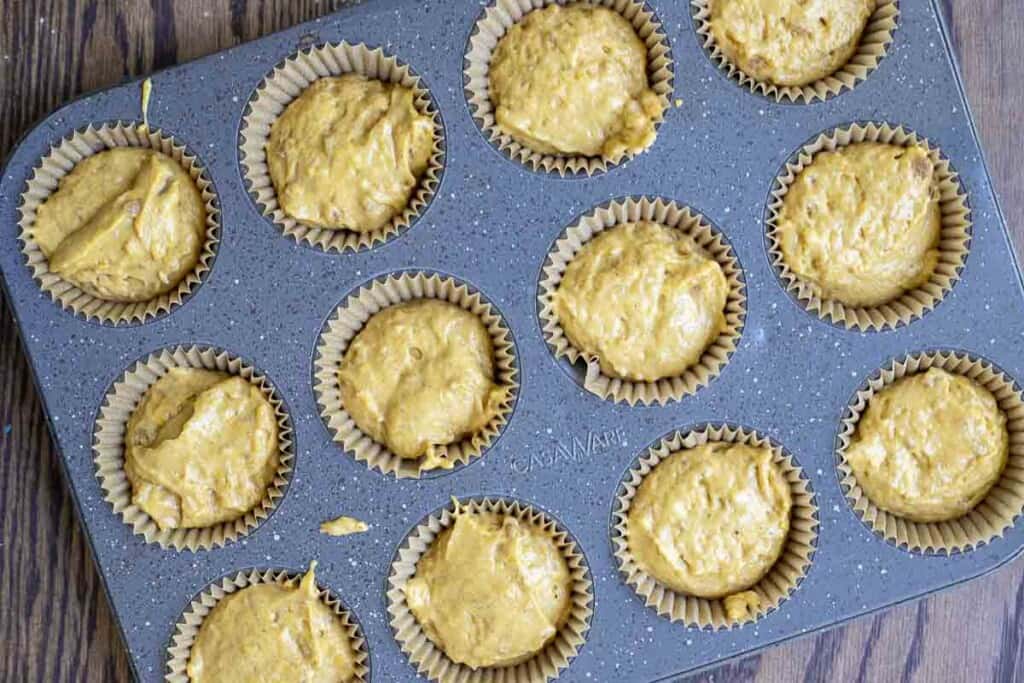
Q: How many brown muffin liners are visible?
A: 12